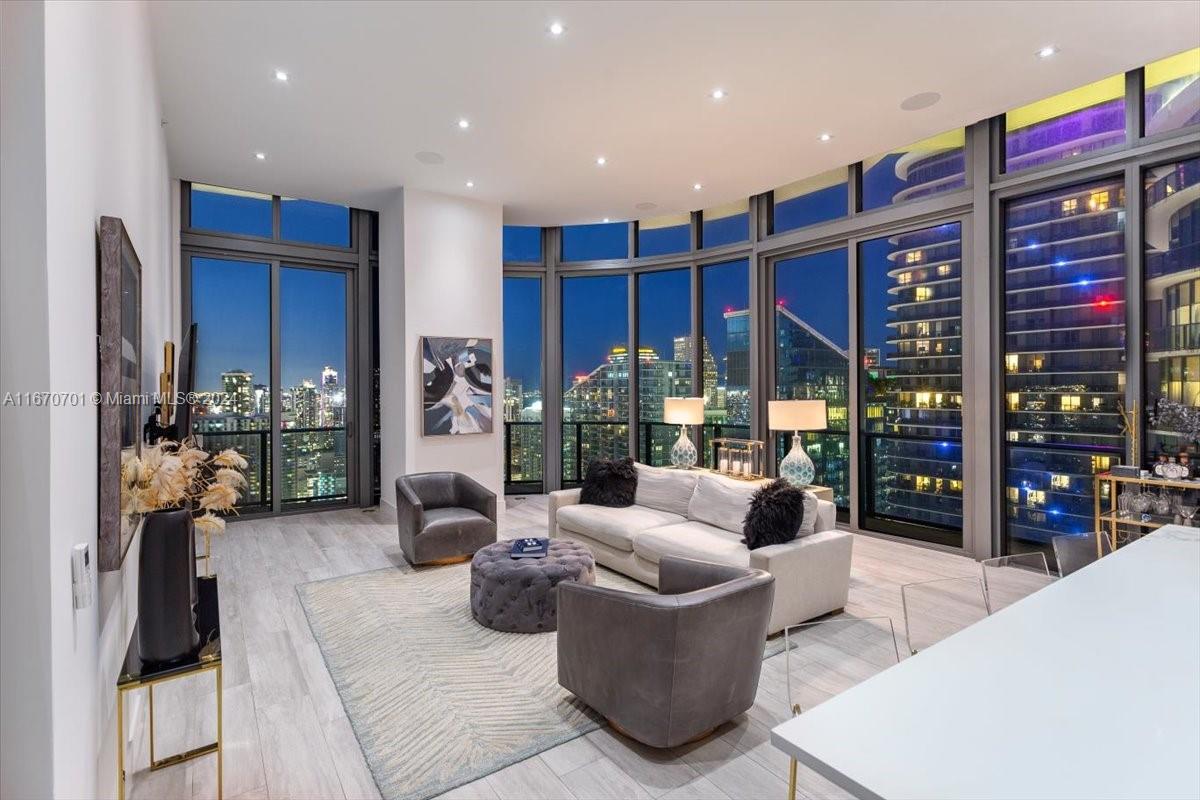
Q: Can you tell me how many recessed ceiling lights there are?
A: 11